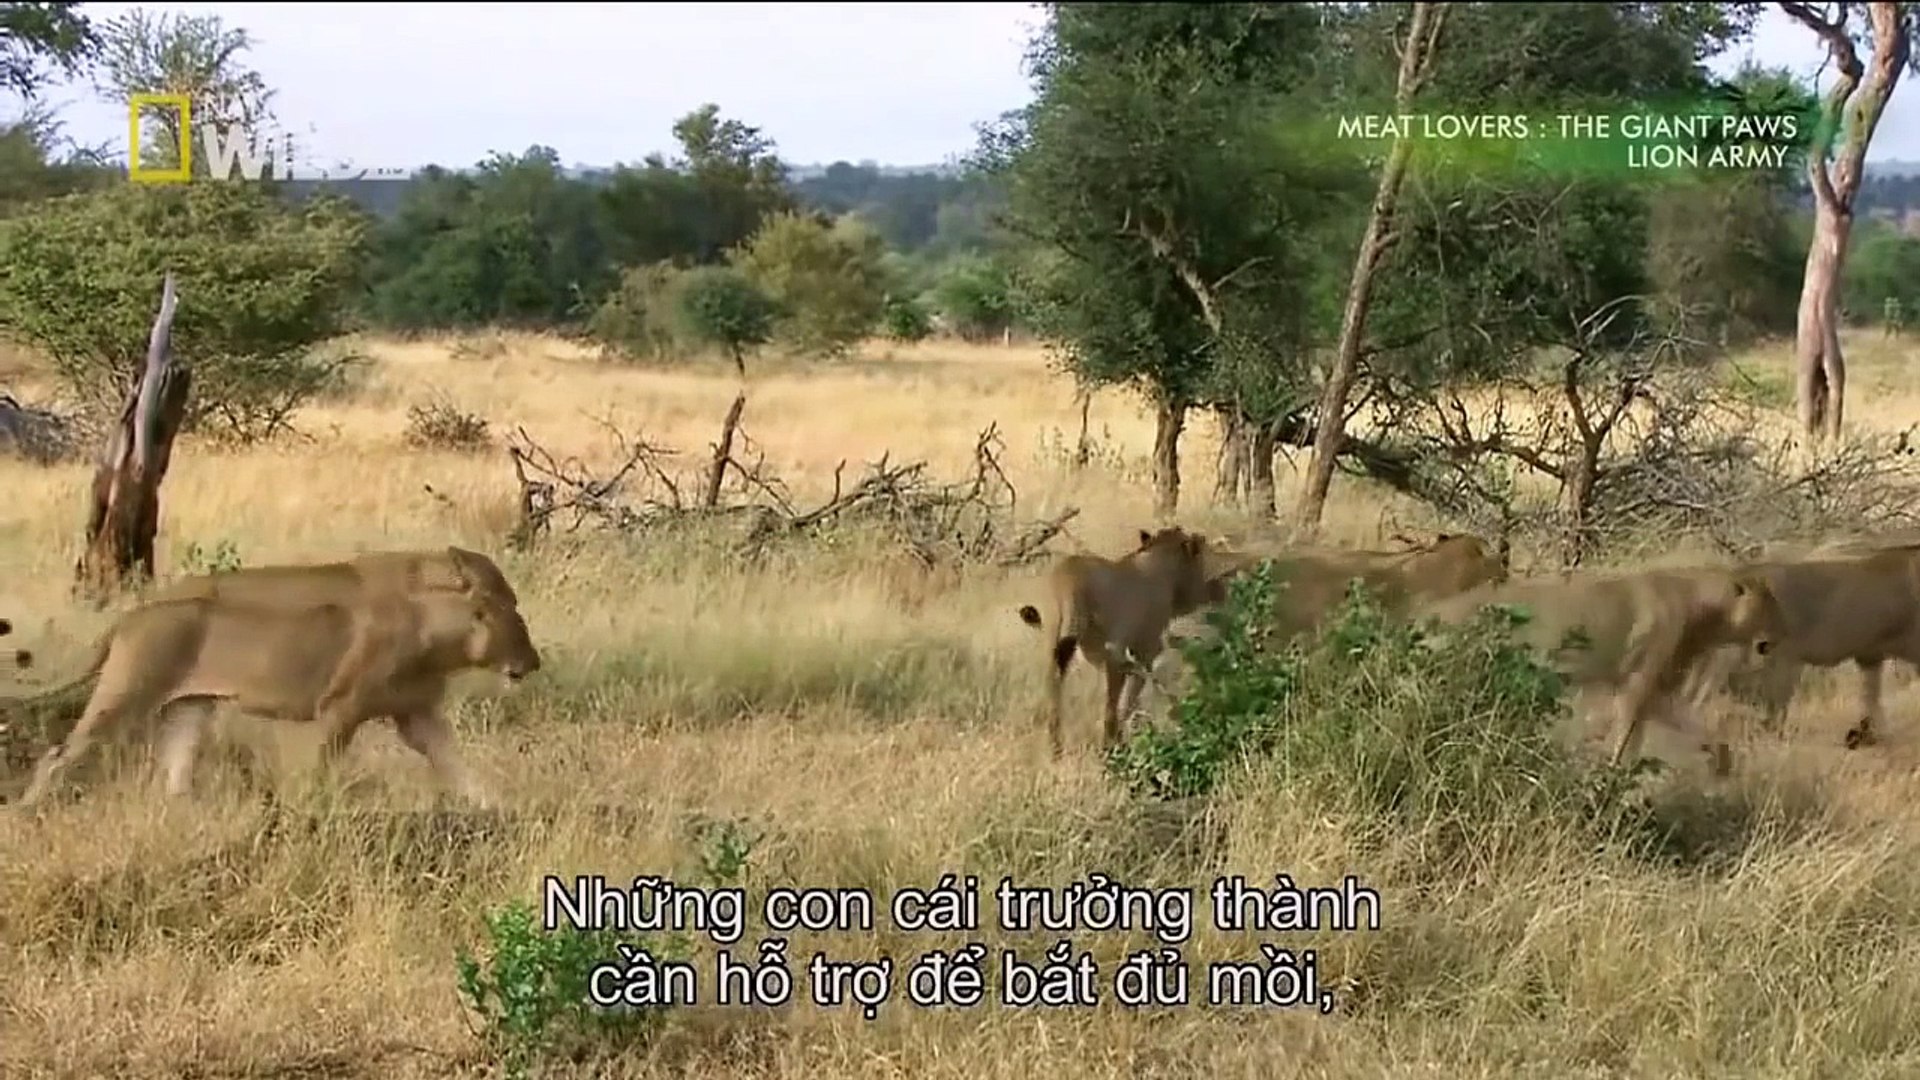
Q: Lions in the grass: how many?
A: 6